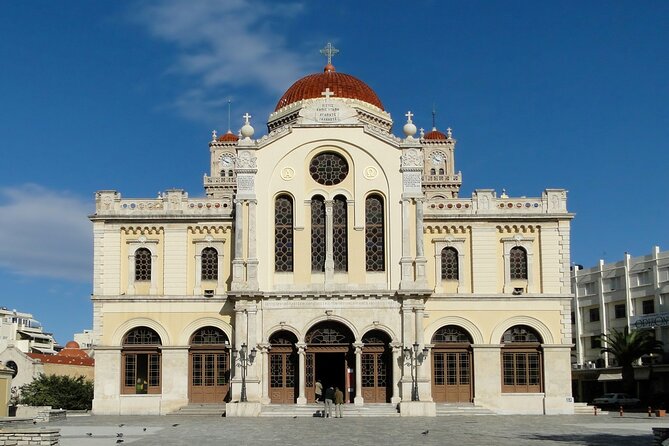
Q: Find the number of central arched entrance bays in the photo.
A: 3